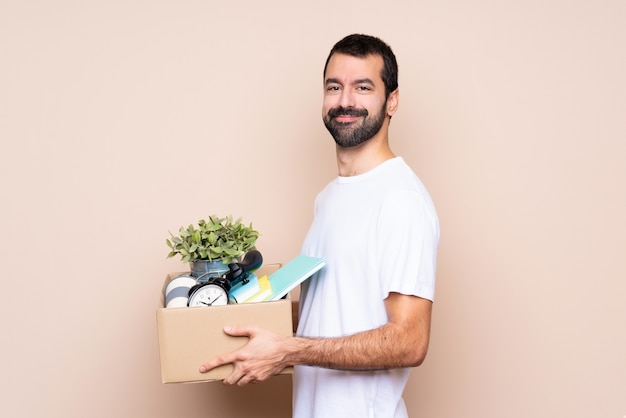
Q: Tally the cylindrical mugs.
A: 1